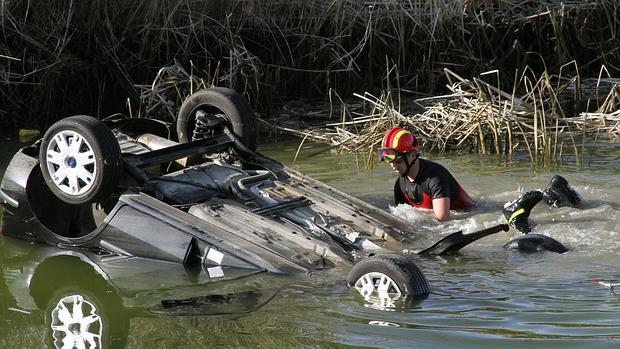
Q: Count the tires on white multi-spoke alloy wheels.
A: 2